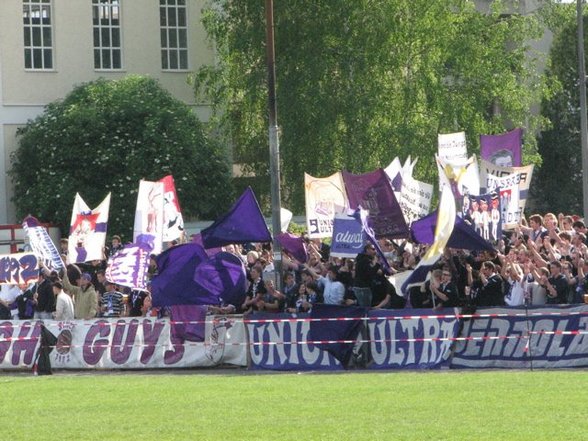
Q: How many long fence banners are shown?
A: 3